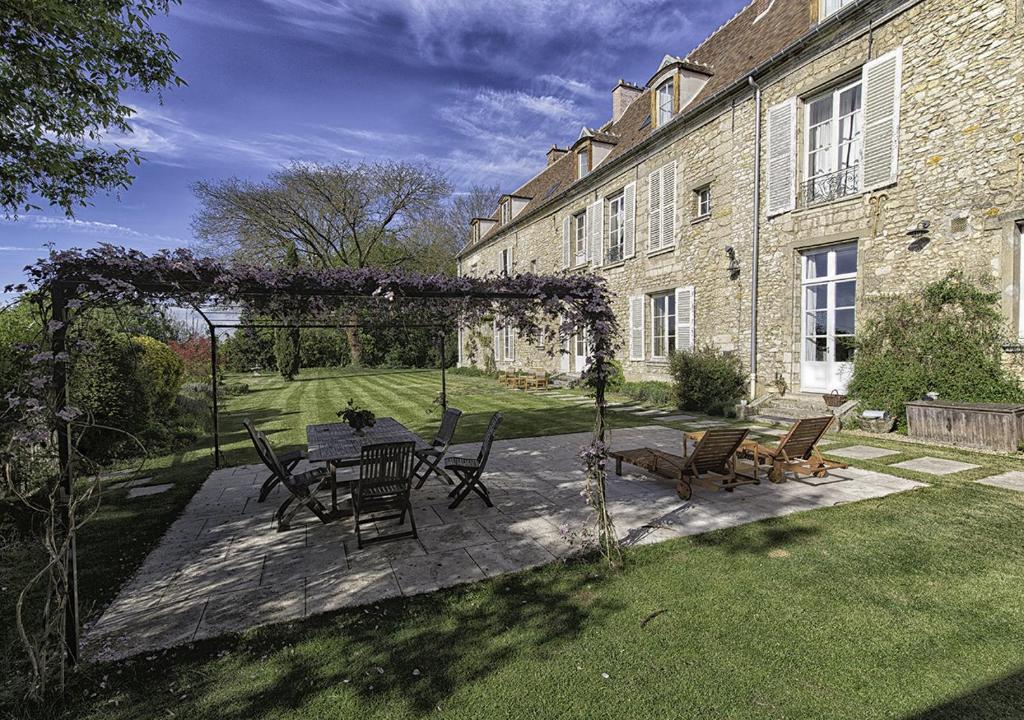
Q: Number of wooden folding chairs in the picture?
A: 5